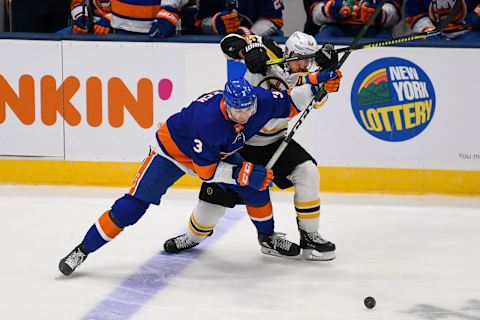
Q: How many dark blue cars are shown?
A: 0